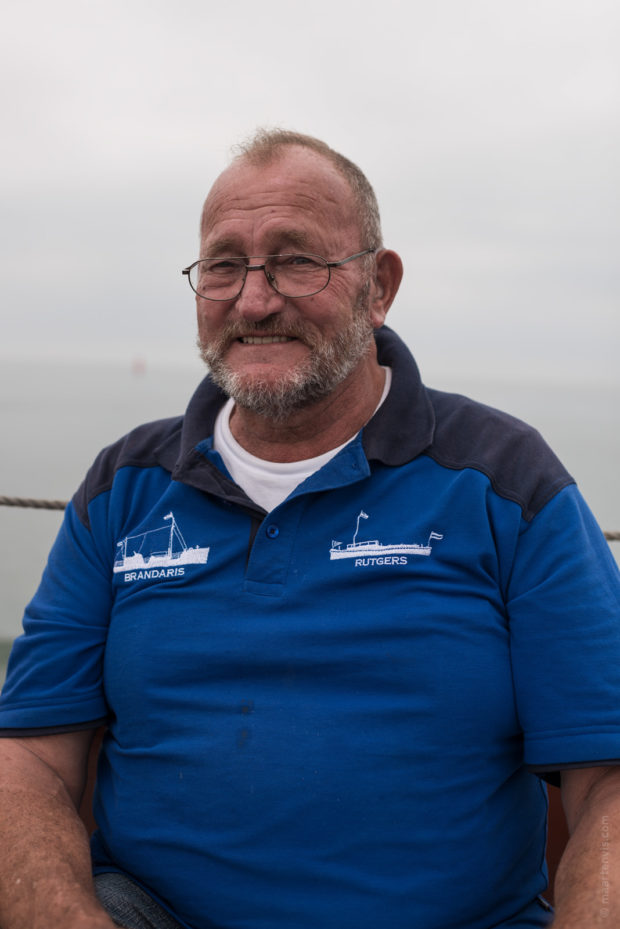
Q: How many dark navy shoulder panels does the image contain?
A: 2